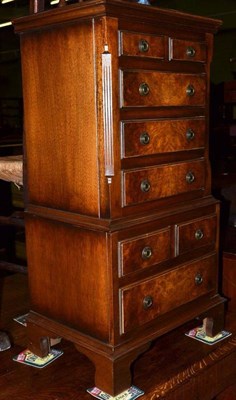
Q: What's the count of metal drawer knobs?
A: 12